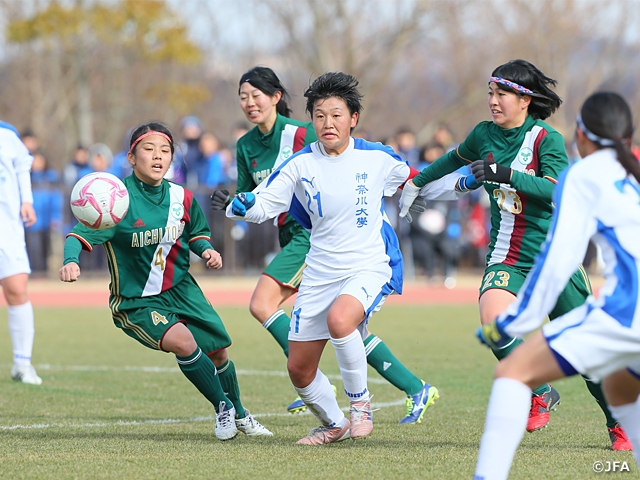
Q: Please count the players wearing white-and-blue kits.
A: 3